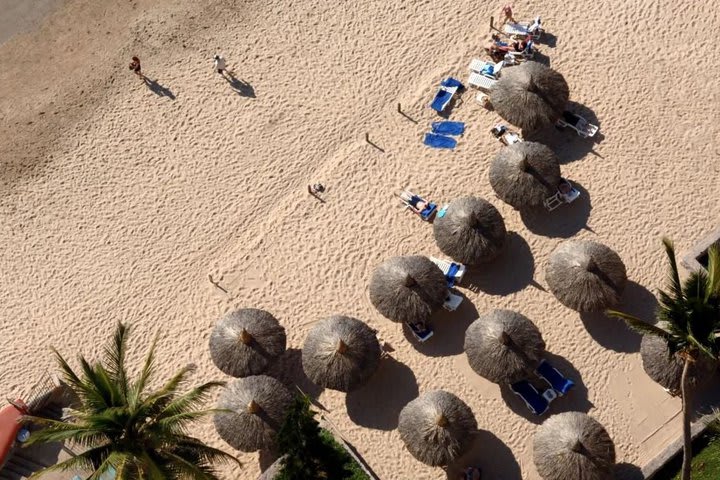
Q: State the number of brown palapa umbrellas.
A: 12